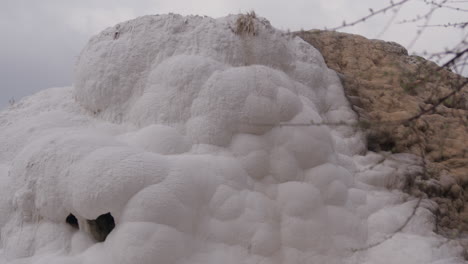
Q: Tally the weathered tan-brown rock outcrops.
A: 1